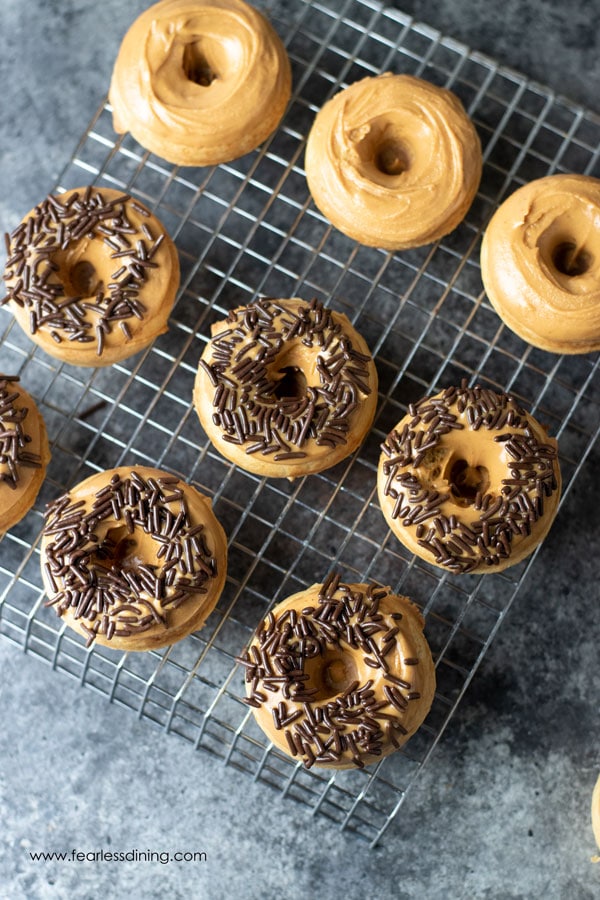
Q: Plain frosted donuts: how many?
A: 3